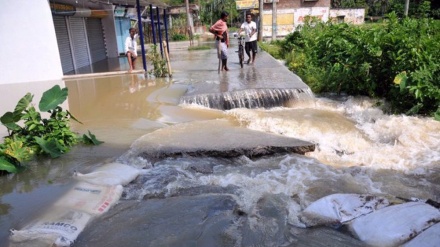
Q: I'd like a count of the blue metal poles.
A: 4